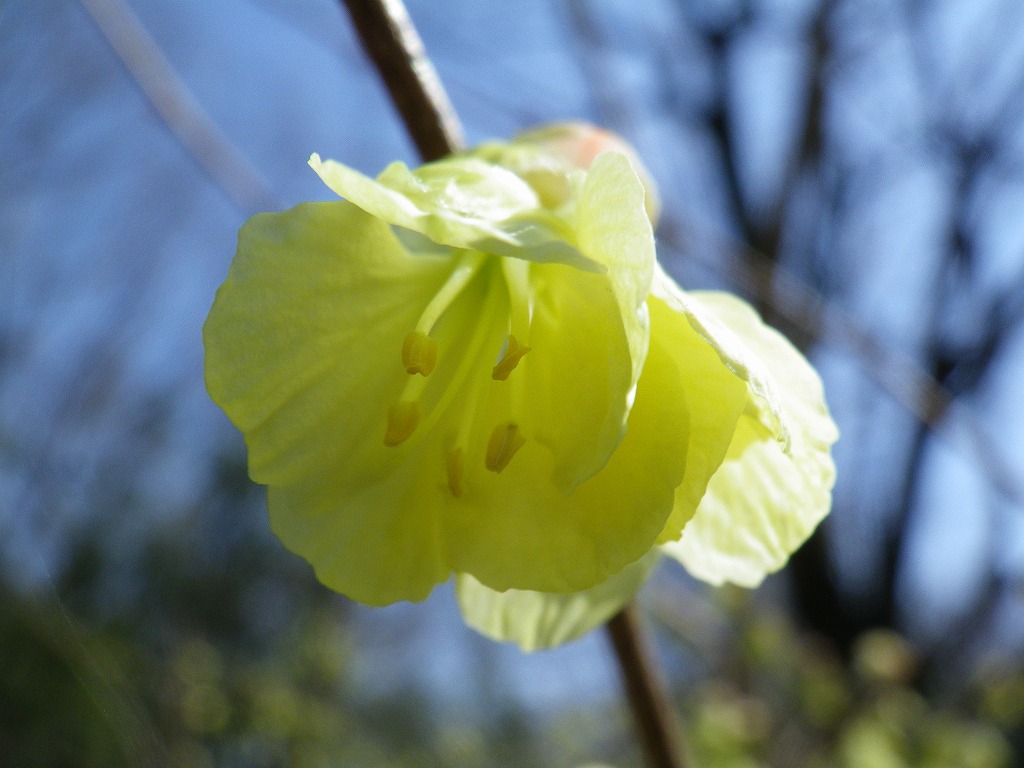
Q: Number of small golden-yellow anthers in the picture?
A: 5